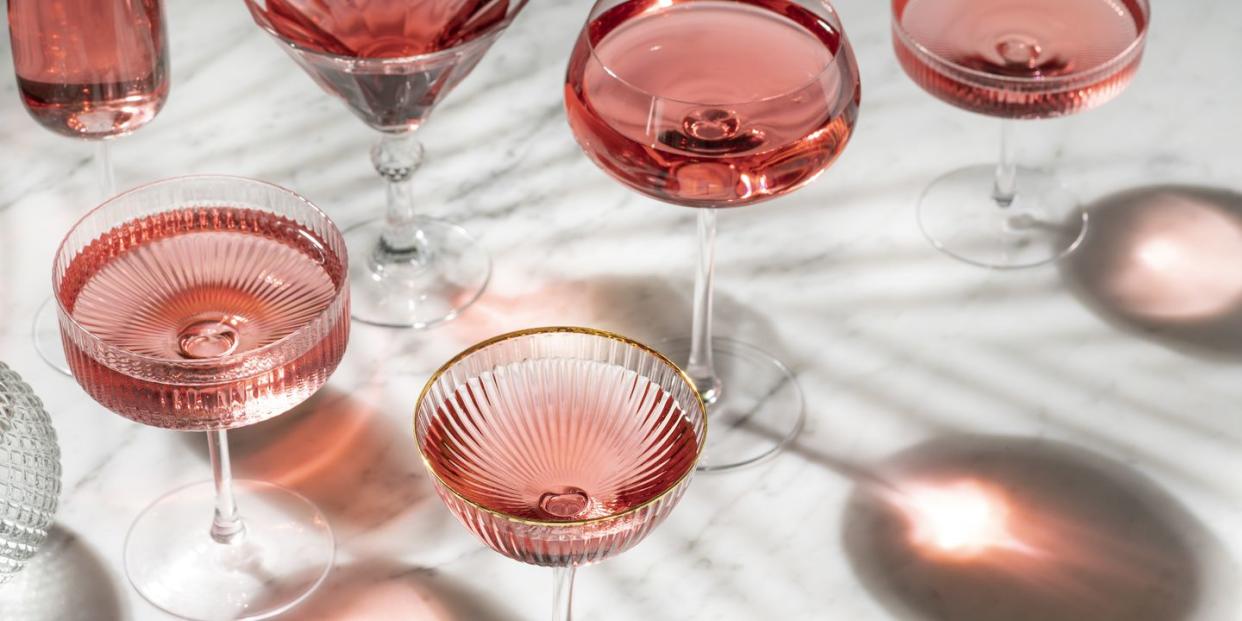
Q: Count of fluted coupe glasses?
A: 3